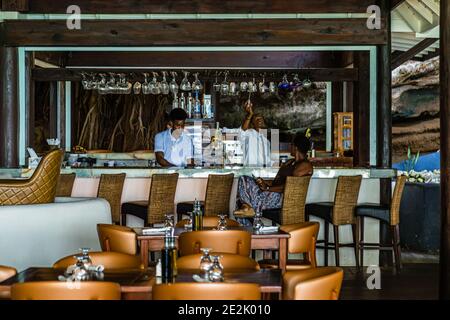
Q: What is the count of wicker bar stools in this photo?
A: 7